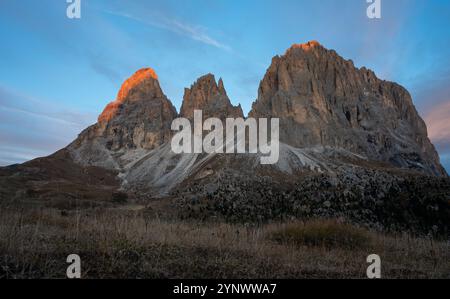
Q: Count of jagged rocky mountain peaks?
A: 3